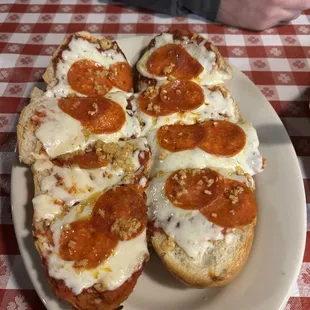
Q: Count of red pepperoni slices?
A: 15